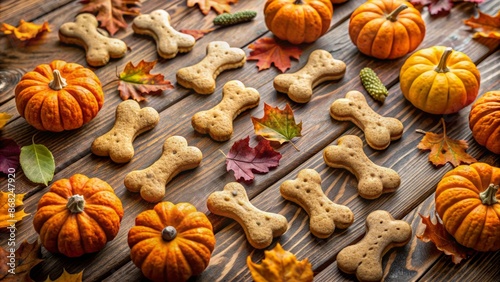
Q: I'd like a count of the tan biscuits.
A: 12